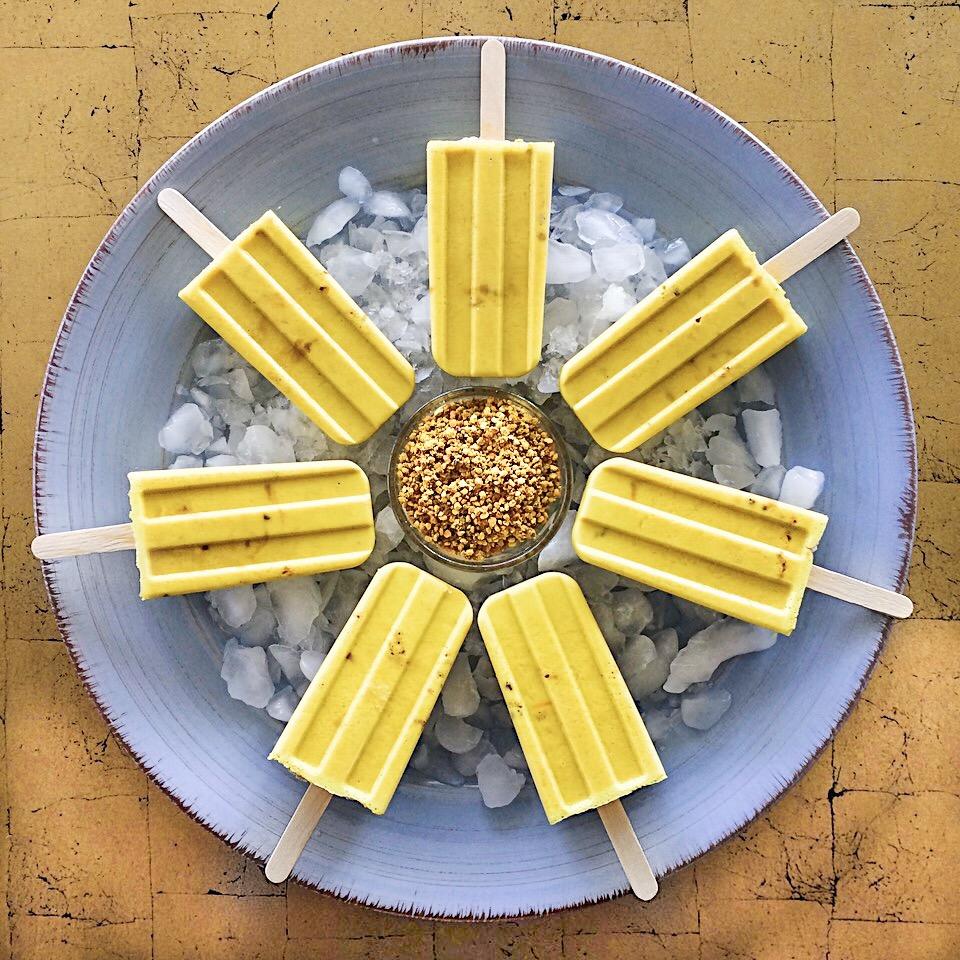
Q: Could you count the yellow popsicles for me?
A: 7